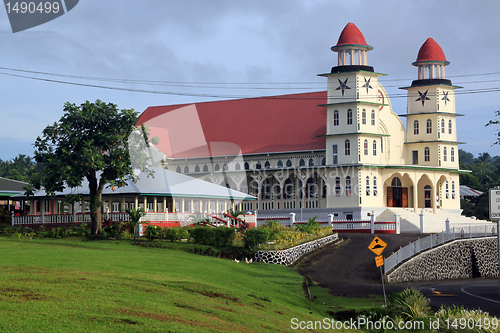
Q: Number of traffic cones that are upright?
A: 0